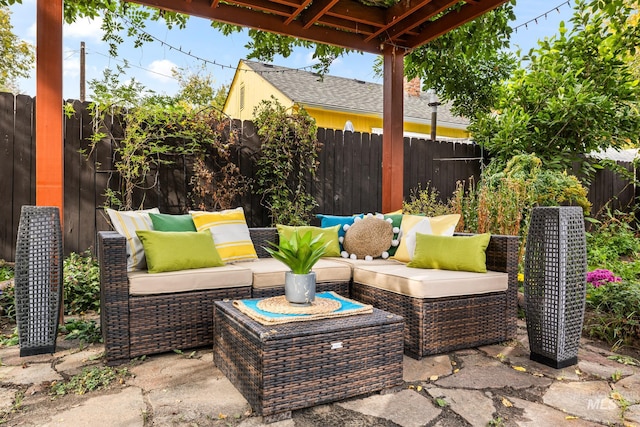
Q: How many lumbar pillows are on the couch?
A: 3